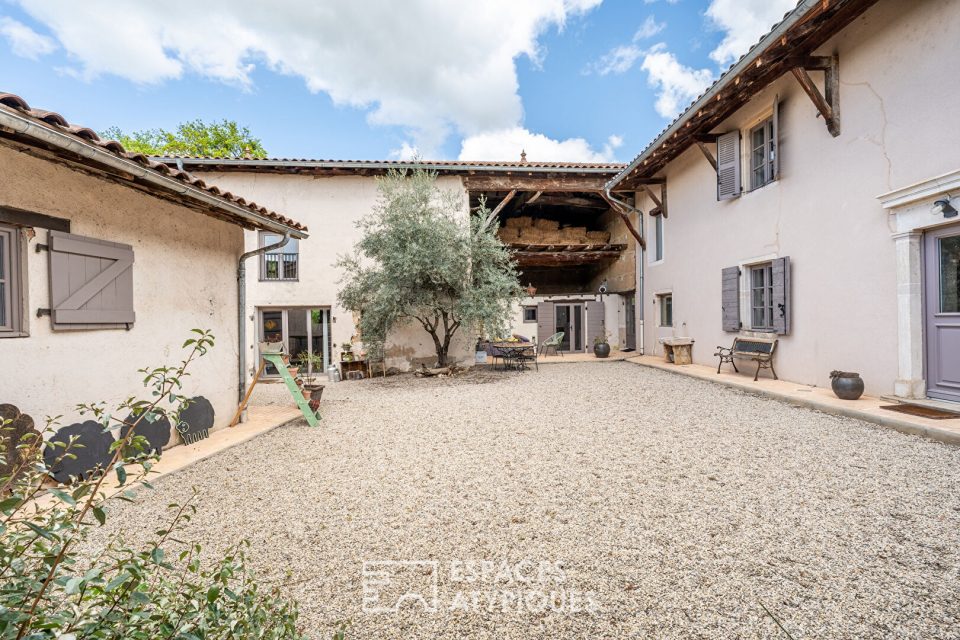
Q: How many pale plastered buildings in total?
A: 3